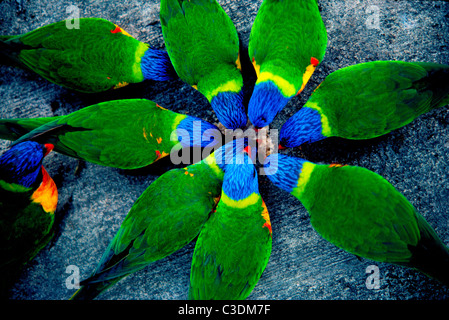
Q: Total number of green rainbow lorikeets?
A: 9